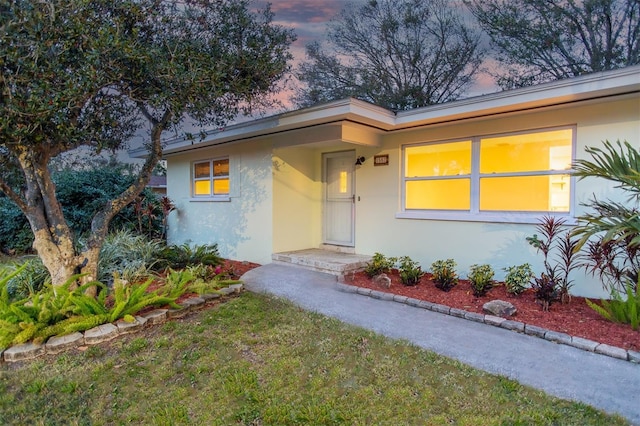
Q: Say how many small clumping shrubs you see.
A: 5